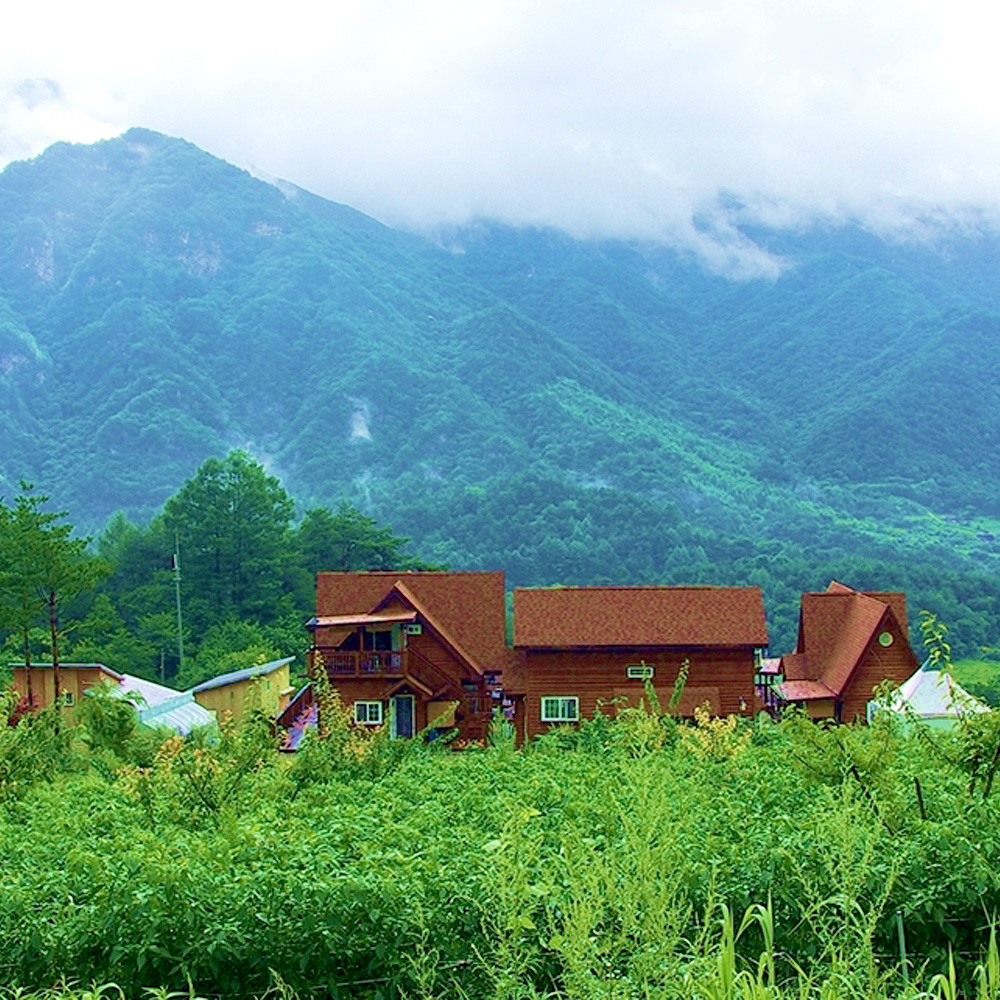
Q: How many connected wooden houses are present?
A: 3